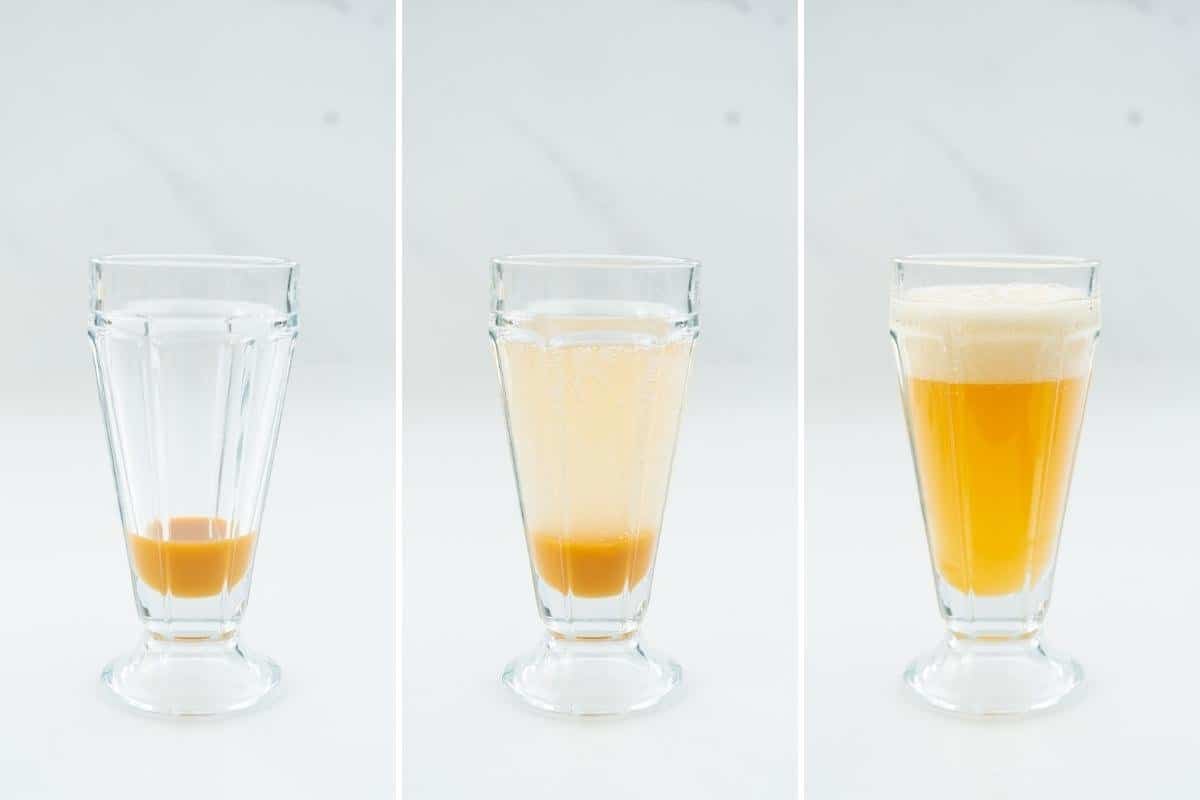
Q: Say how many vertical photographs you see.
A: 3